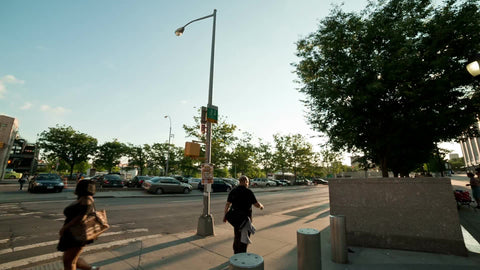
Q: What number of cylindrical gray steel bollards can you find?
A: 3